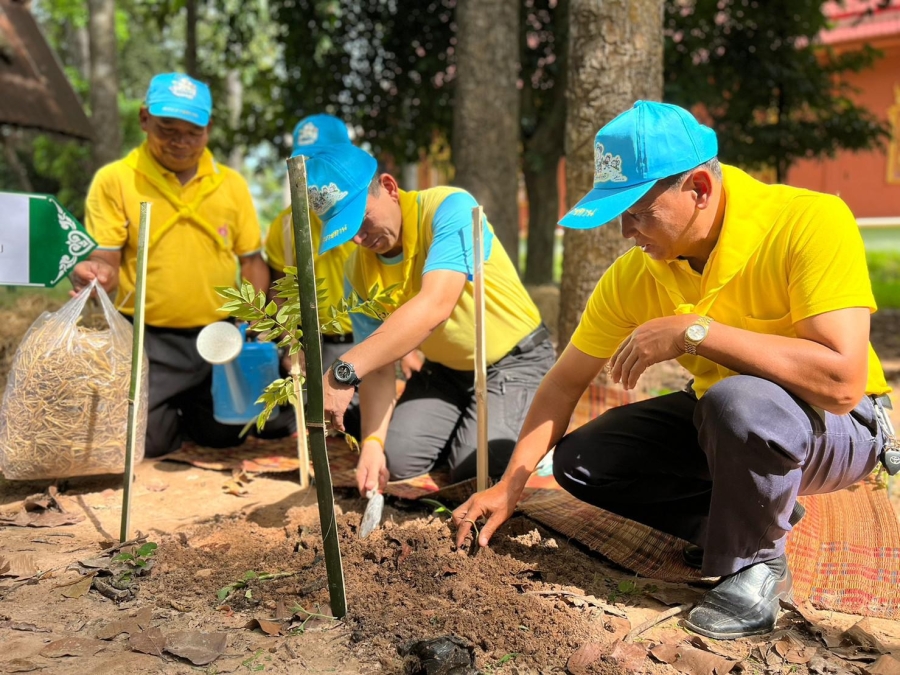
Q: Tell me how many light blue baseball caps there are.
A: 4